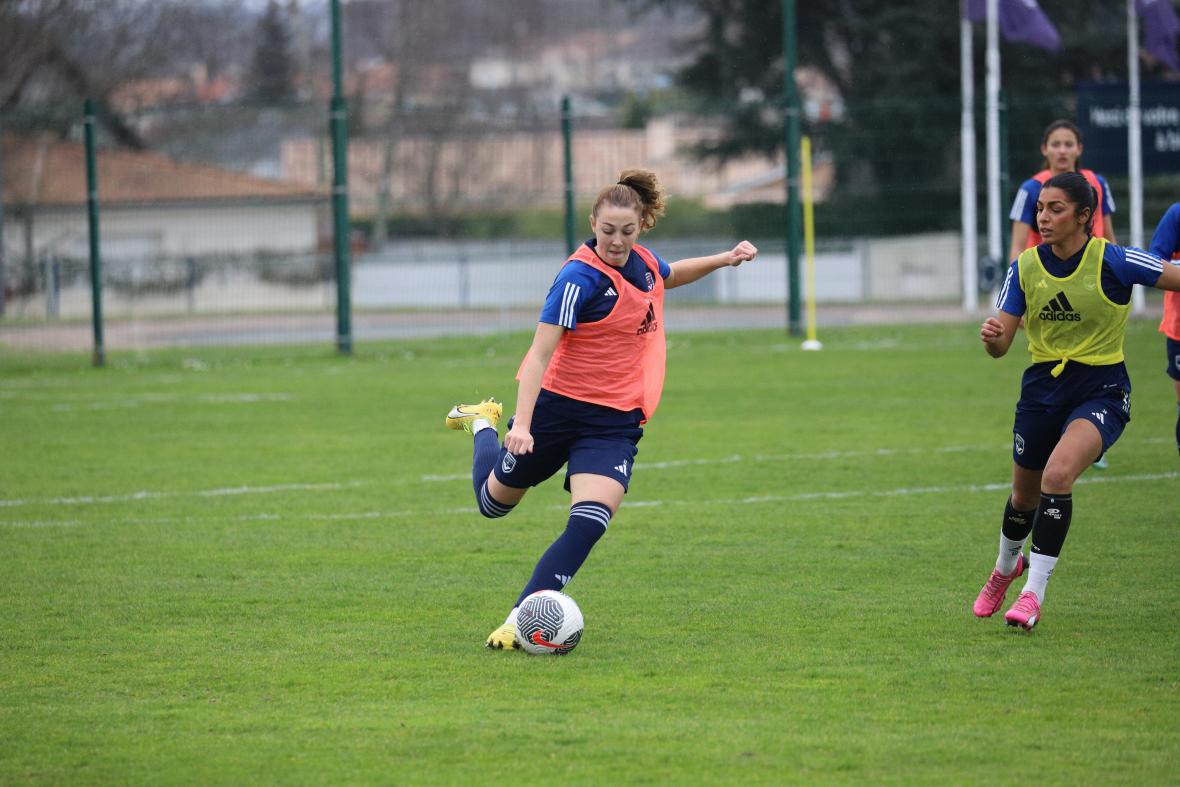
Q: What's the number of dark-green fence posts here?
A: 5